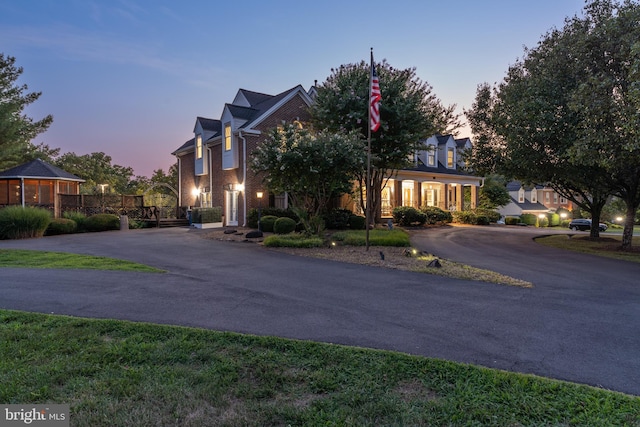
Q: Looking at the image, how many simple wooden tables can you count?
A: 0